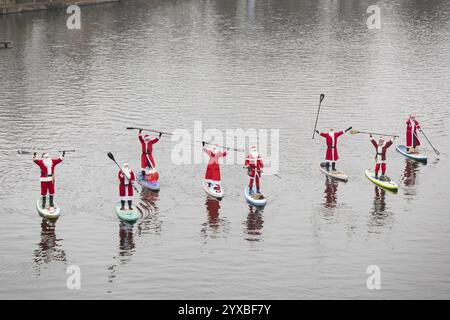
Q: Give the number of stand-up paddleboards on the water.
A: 8